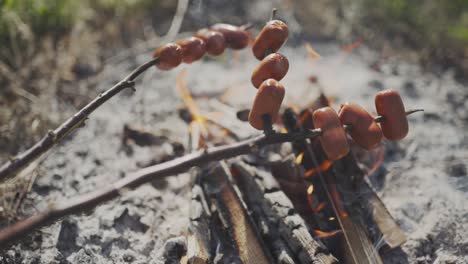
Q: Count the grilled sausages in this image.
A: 10